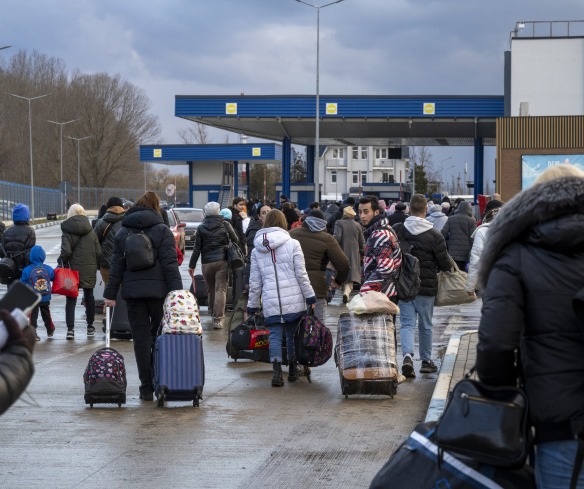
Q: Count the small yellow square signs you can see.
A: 5